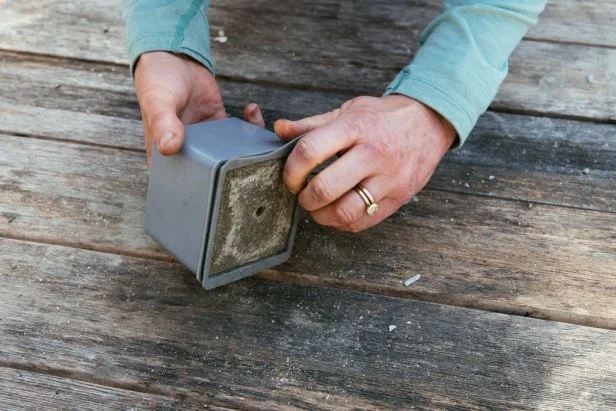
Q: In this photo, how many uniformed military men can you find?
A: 0